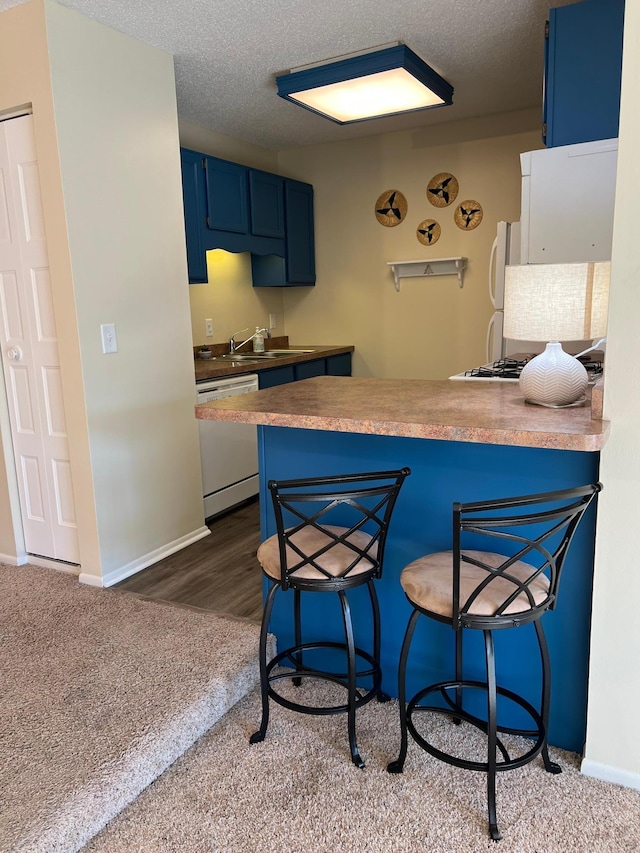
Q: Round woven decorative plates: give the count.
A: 4